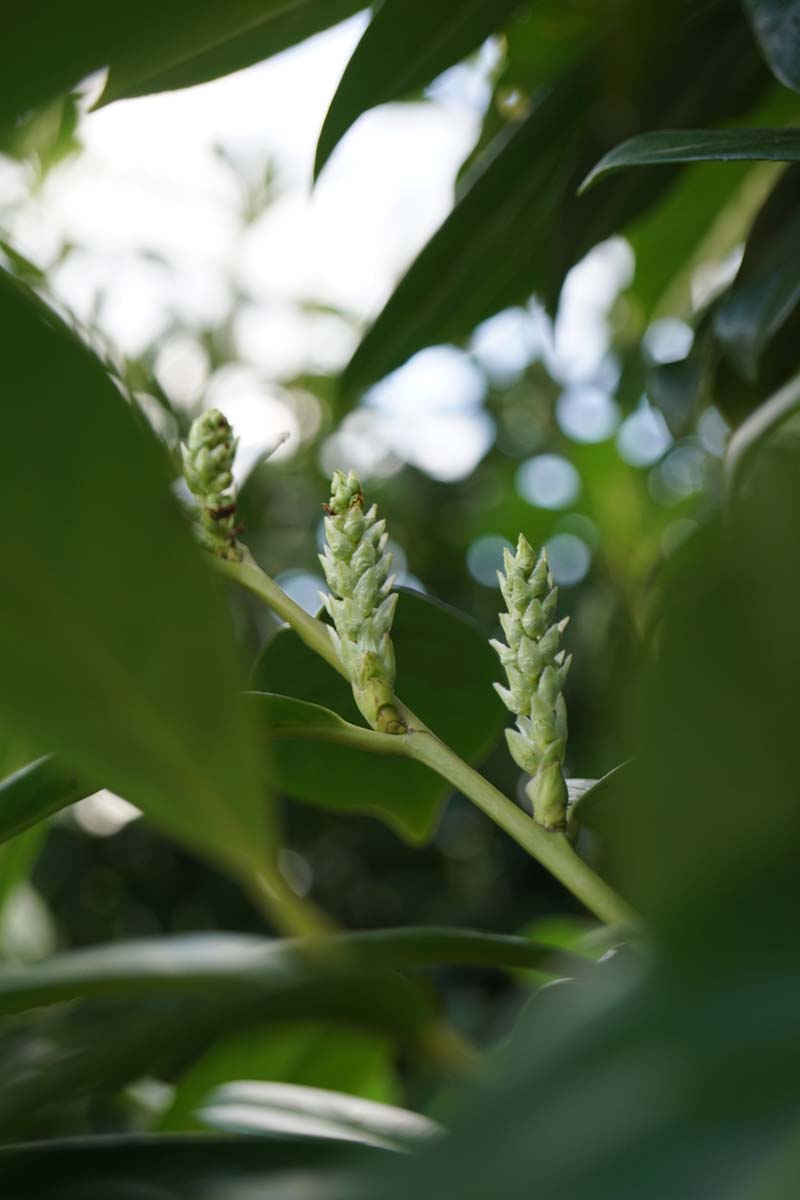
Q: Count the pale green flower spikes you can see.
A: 3